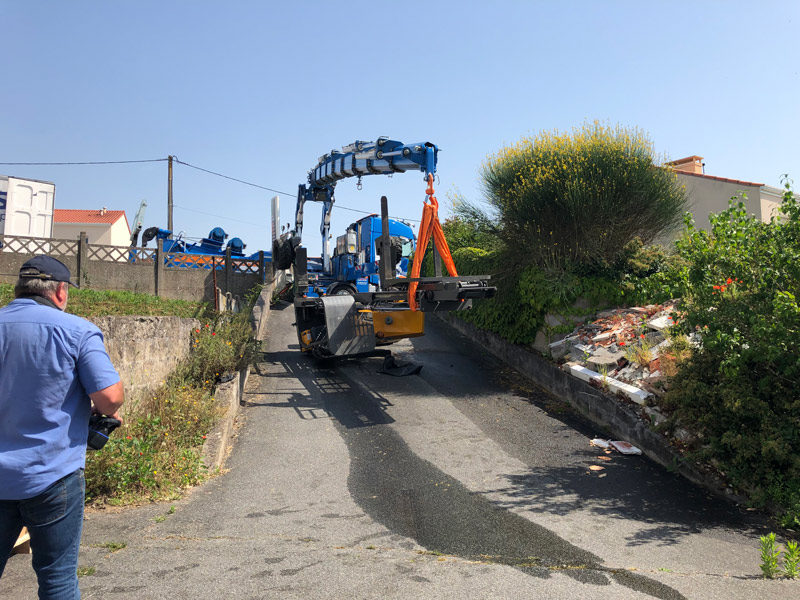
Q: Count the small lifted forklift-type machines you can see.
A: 1